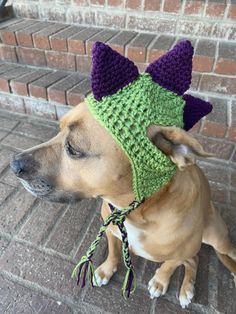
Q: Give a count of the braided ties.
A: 2